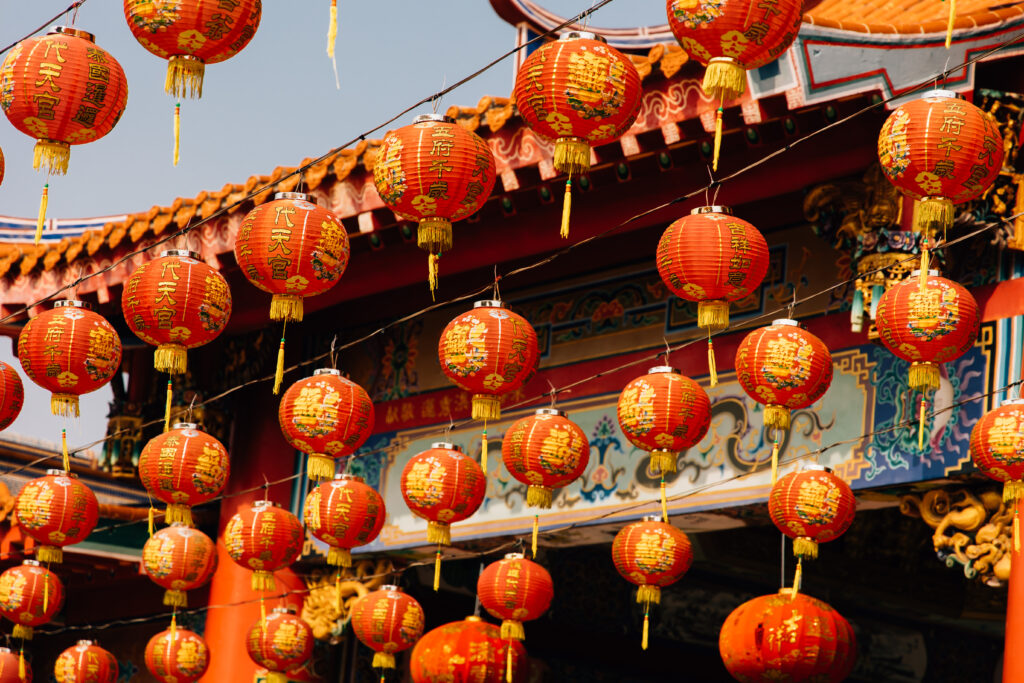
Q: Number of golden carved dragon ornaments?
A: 2